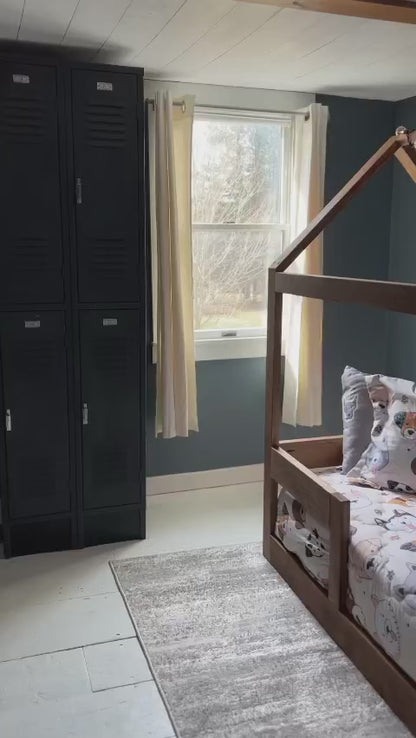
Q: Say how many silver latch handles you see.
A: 3